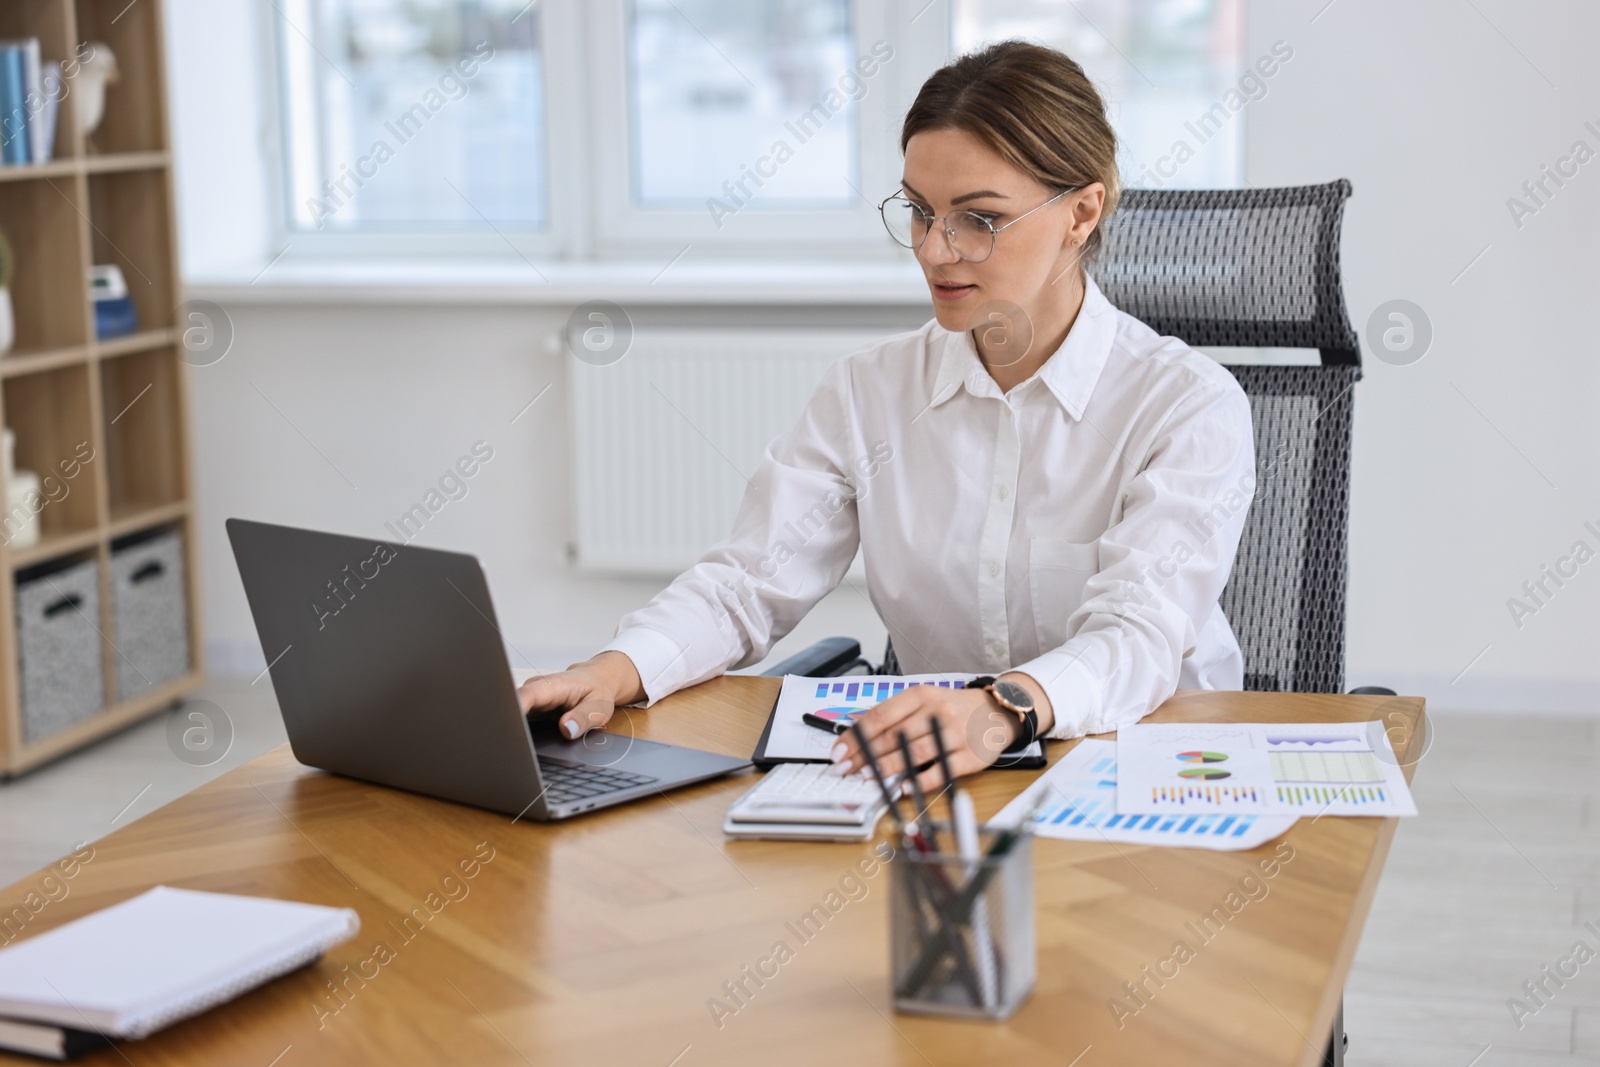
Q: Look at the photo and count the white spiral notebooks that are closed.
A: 1